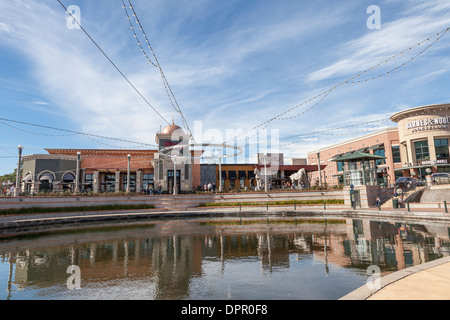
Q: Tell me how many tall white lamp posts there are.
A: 7